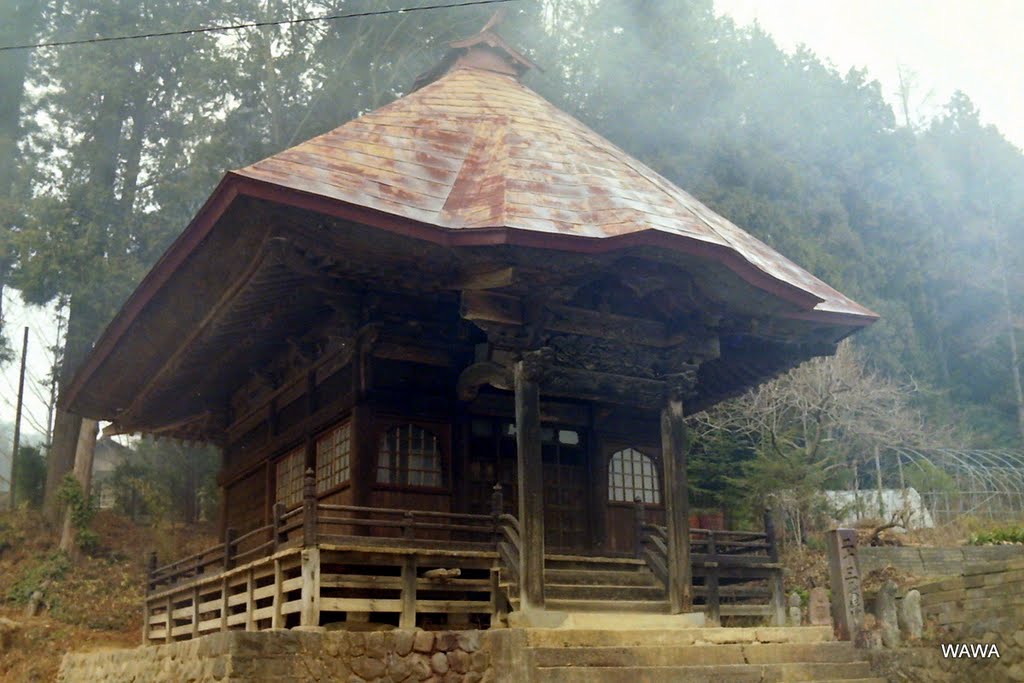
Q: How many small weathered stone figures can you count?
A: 4